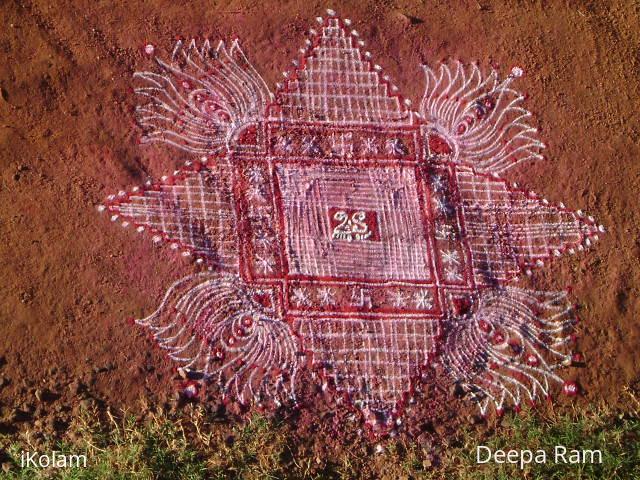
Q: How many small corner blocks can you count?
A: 4